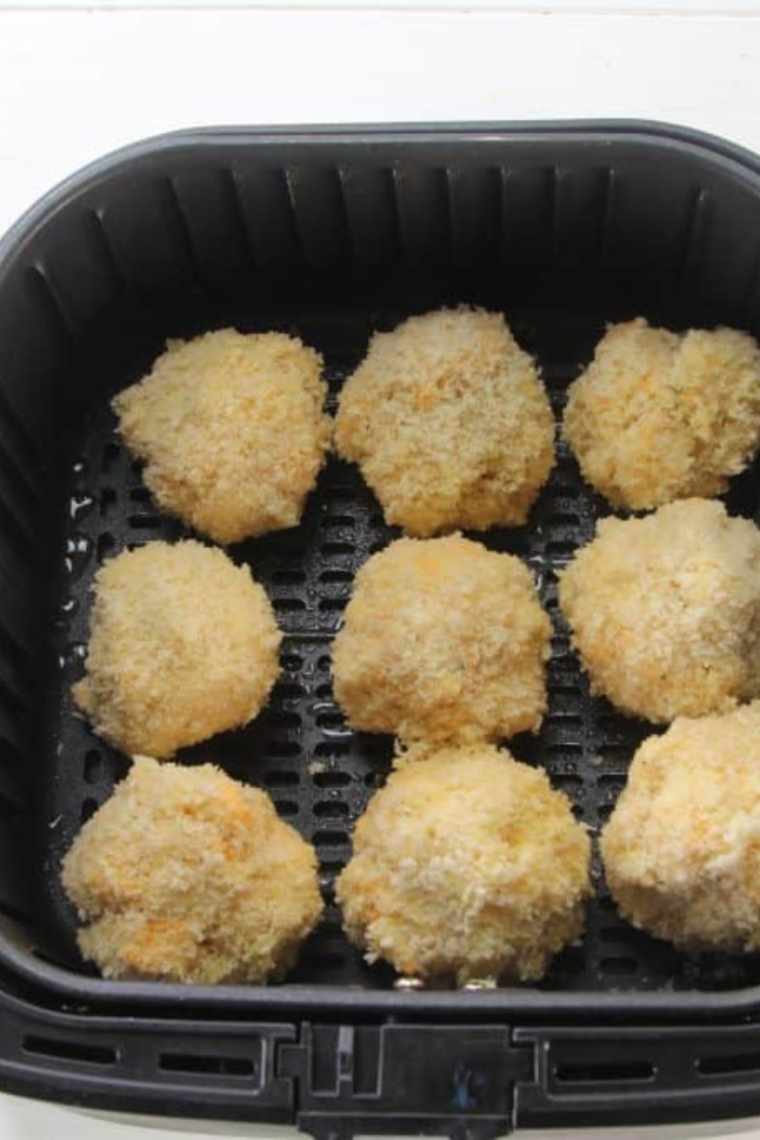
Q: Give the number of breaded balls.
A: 9